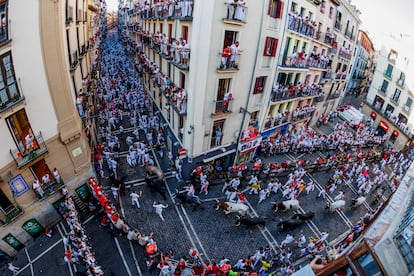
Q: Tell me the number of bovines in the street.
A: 11